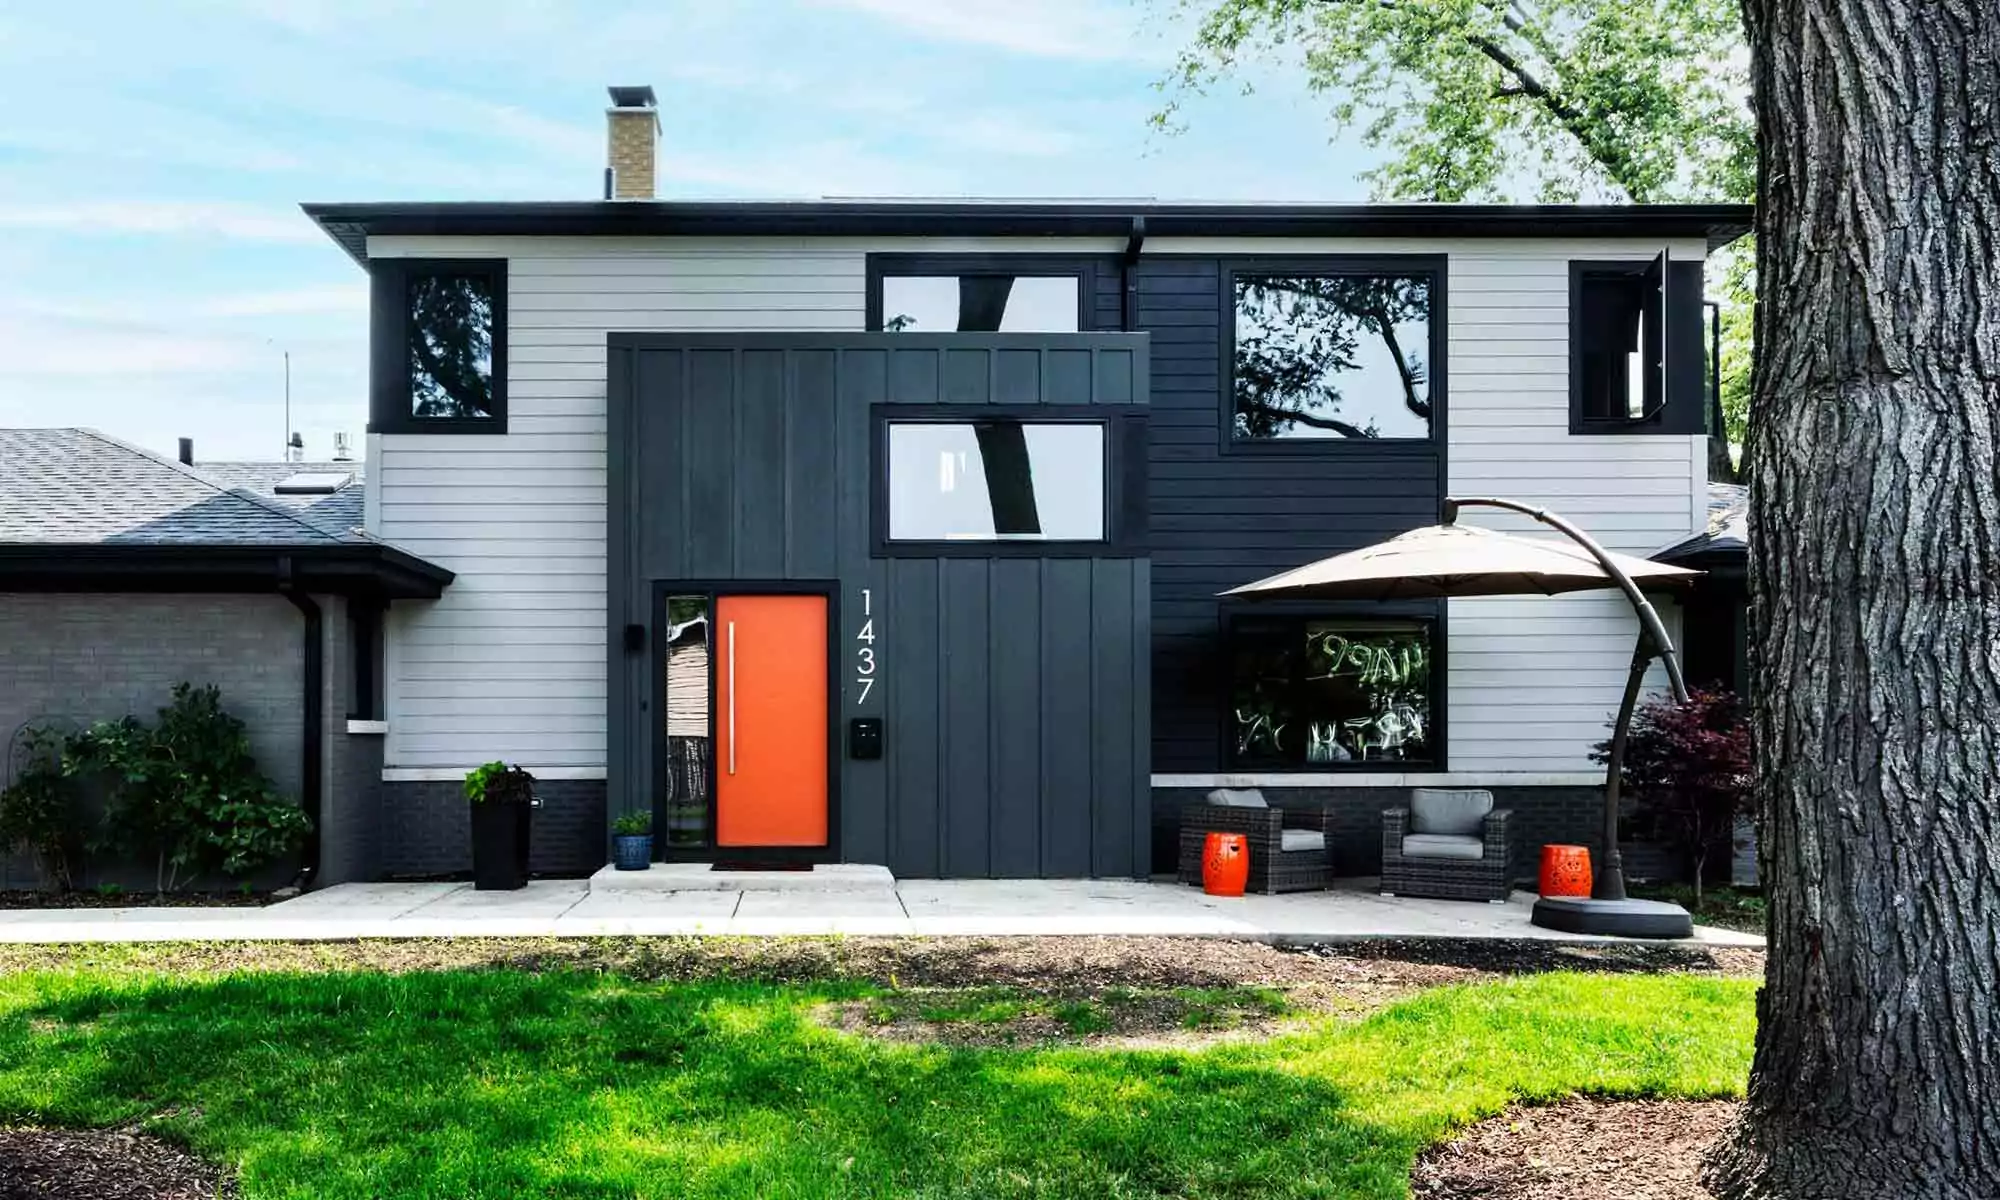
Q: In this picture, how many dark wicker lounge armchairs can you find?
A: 2